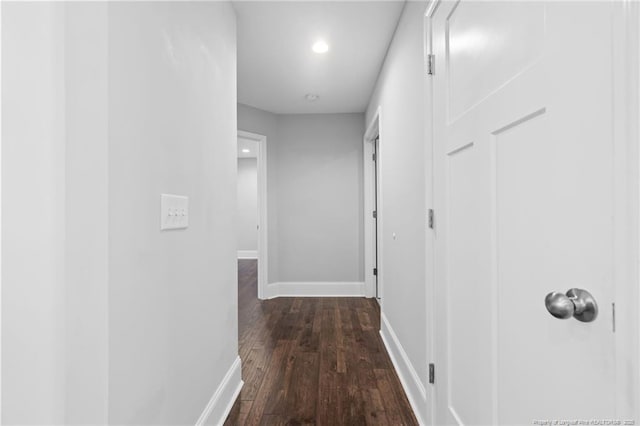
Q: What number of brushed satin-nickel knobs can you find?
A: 1